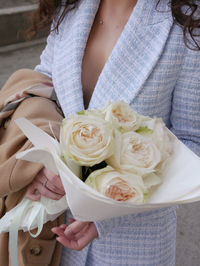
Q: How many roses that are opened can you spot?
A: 4